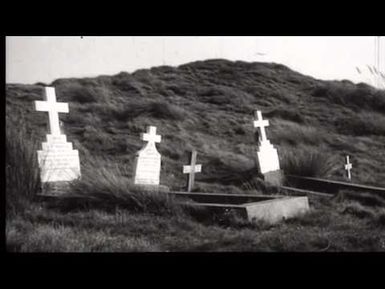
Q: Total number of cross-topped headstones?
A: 3